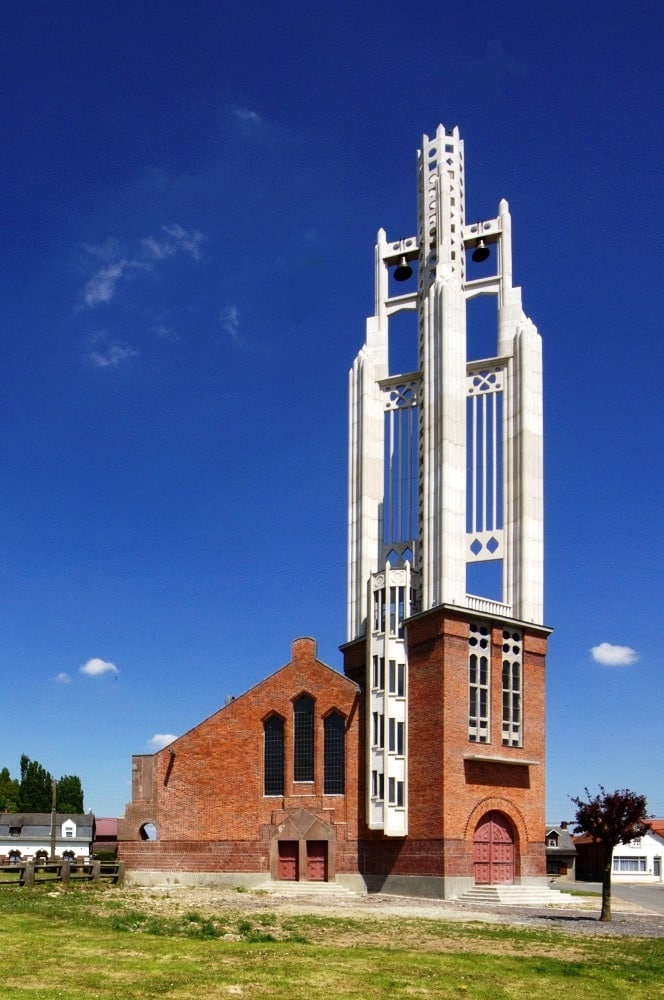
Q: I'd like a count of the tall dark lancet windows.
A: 3